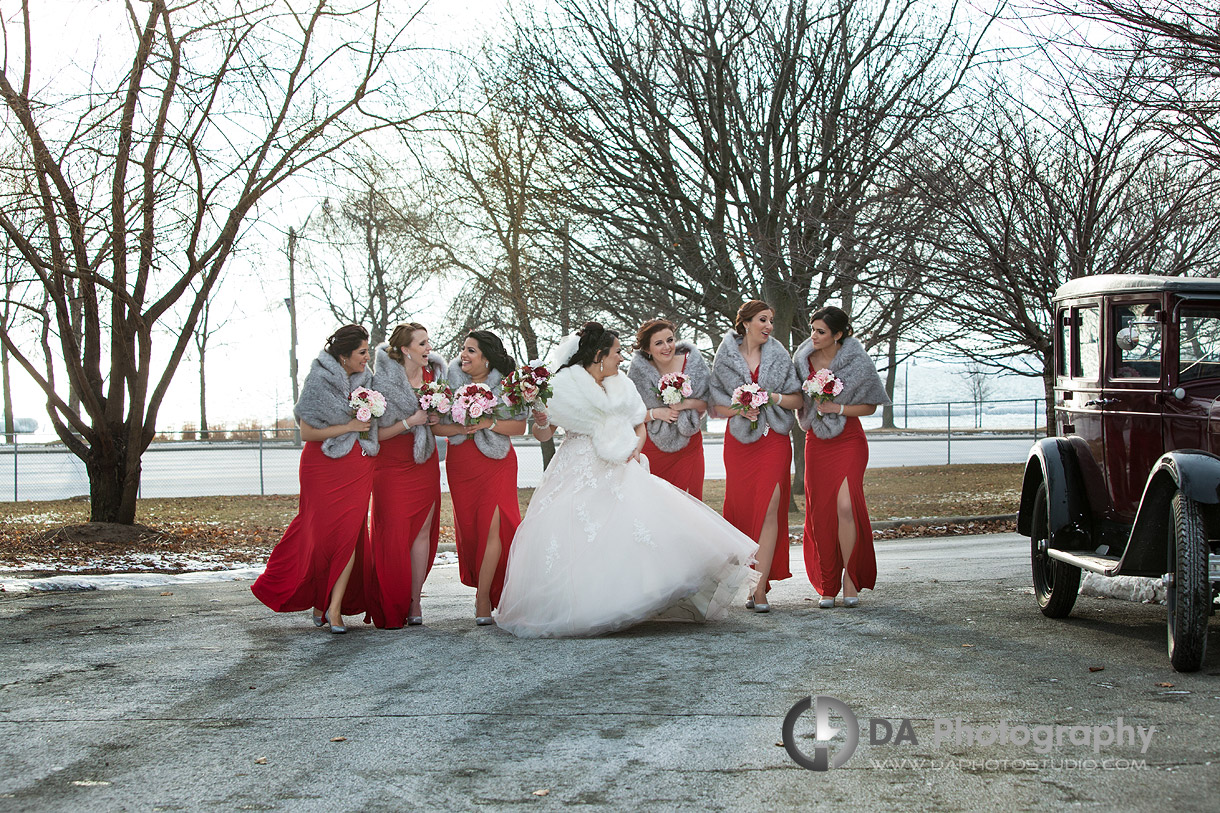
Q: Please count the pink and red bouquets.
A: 7